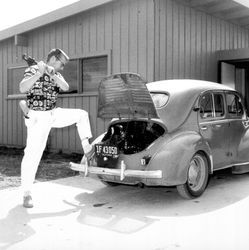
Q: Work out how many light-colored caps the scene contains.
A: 1